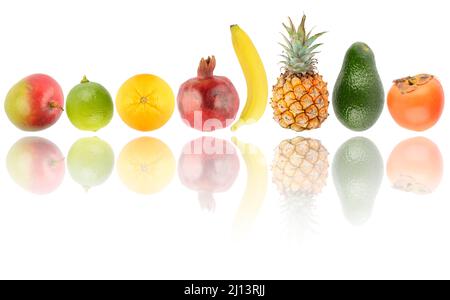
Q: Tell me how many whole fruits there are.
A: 8